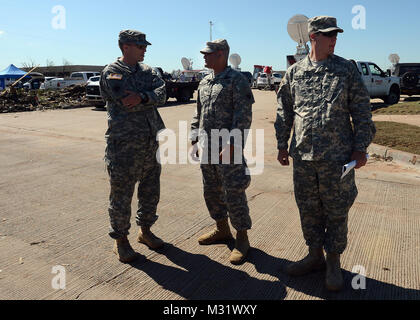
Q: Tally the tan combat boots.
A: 6